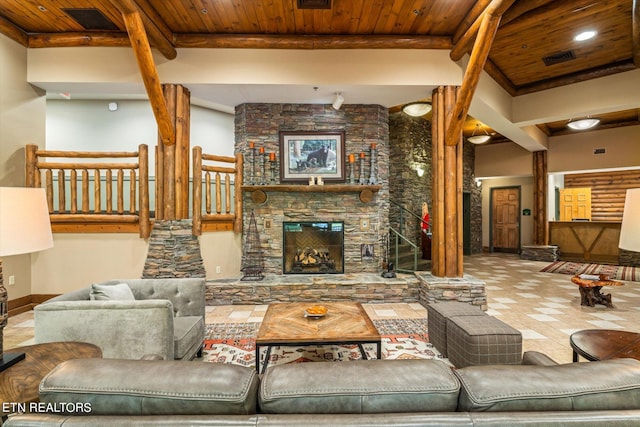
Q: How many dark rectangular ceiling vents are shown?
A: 3